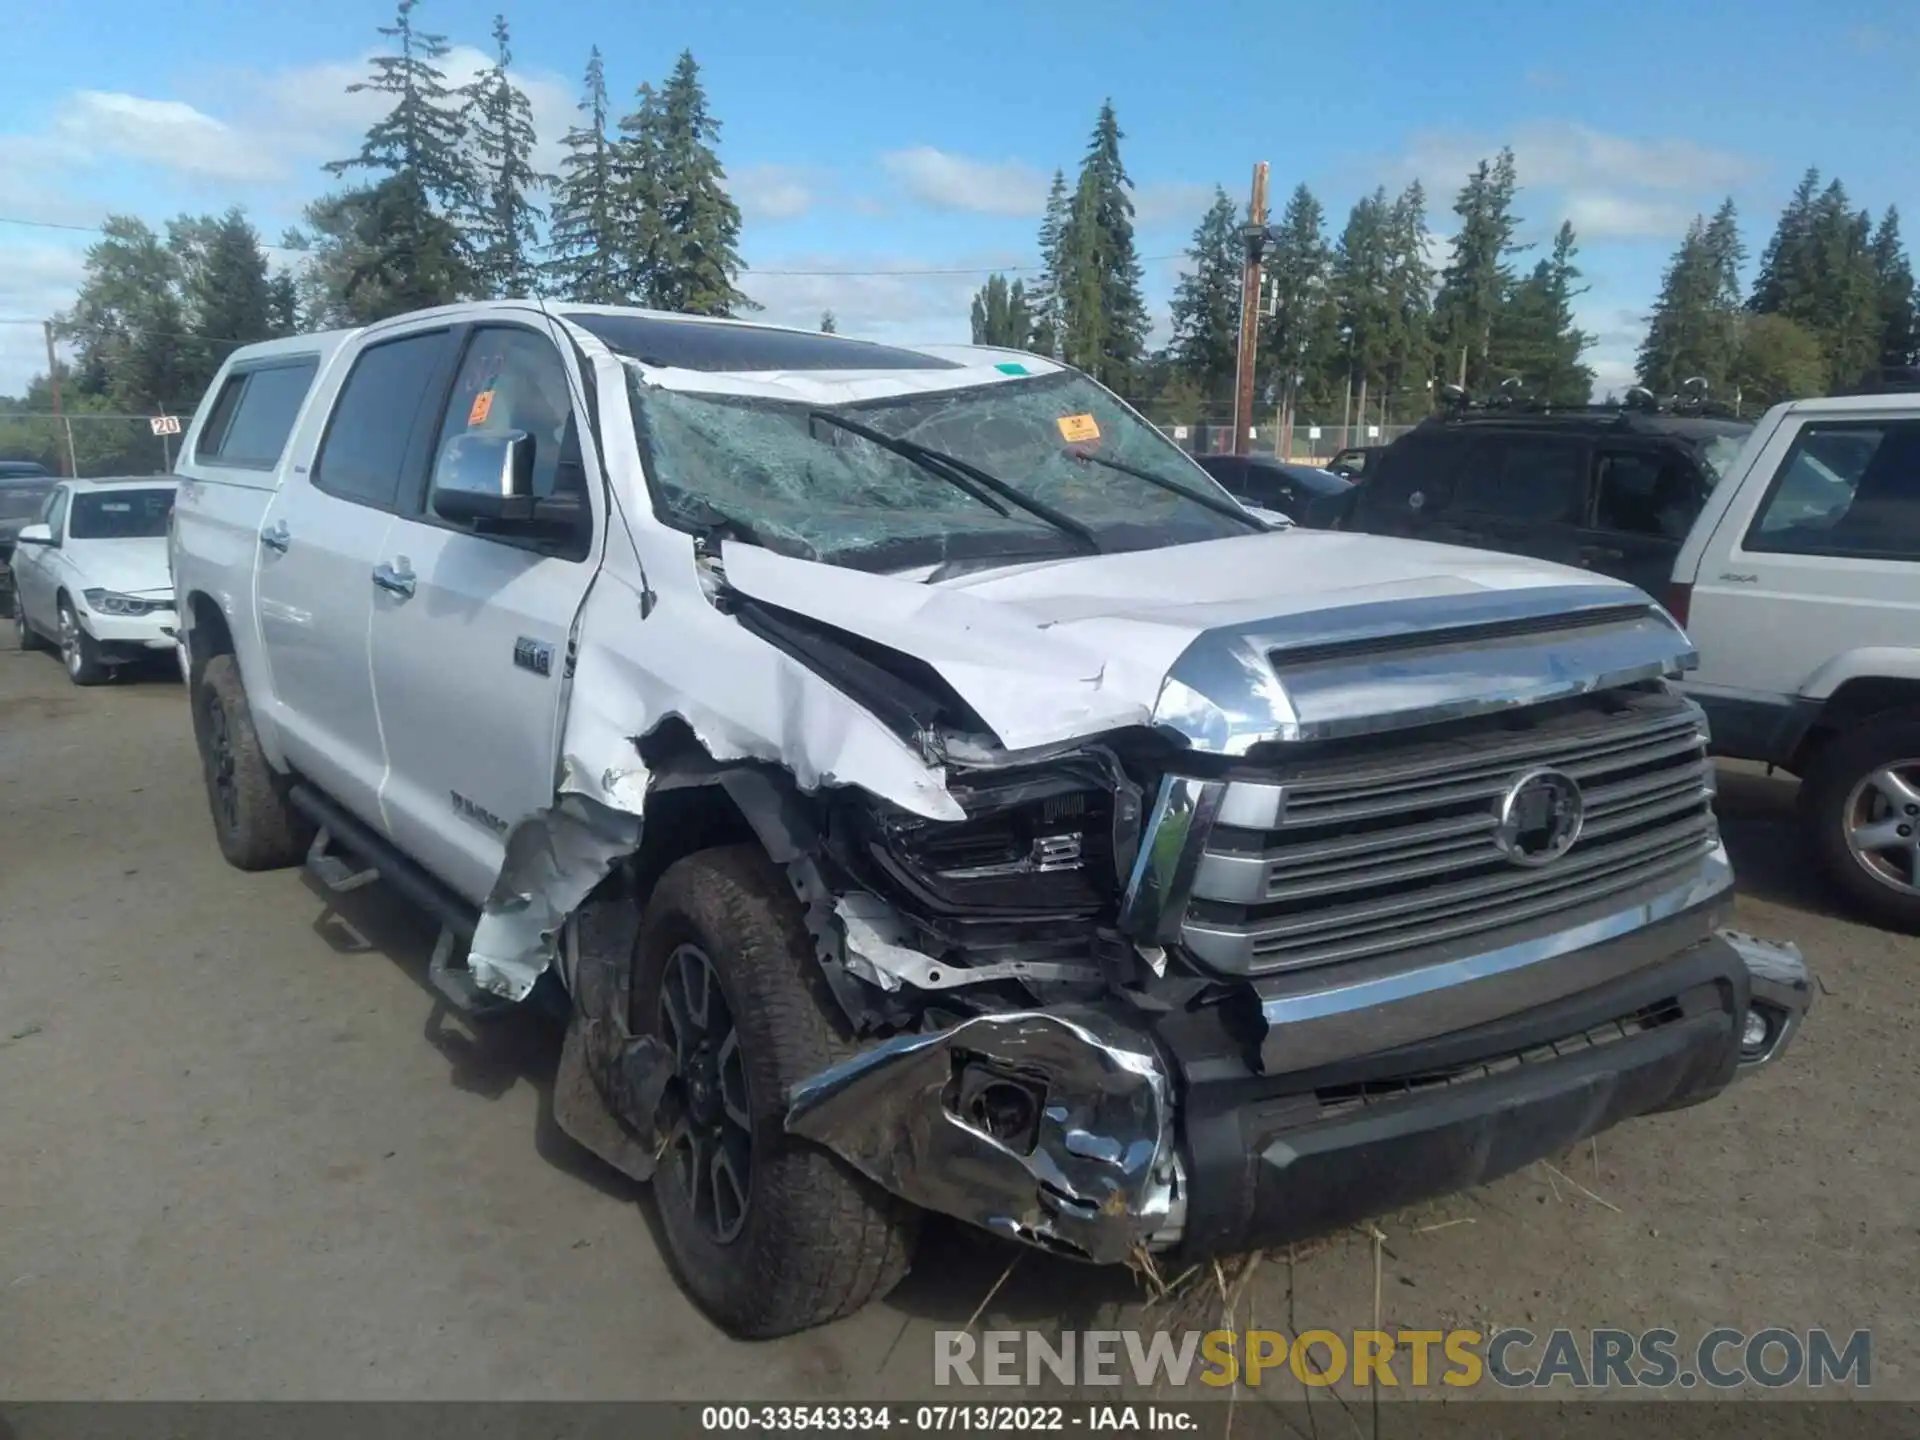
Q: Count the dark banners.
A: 1